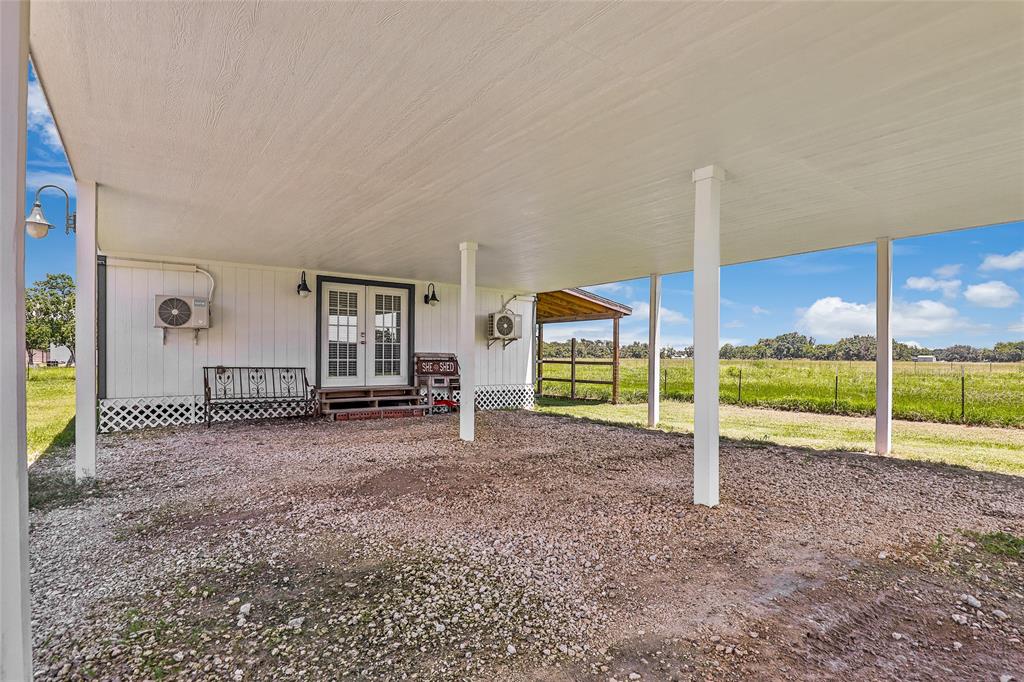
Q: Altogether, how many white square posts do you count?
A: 6